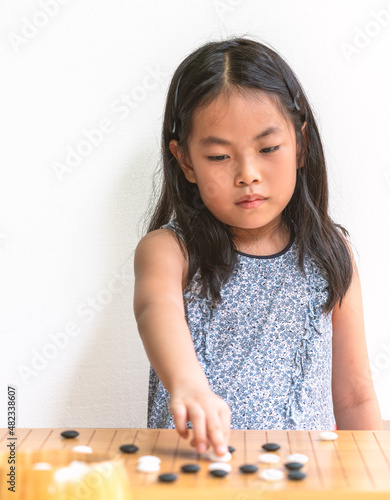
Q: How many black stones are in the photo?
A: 10